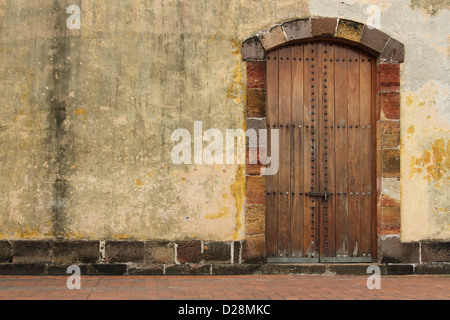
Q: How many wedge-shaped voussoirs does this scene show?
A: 7